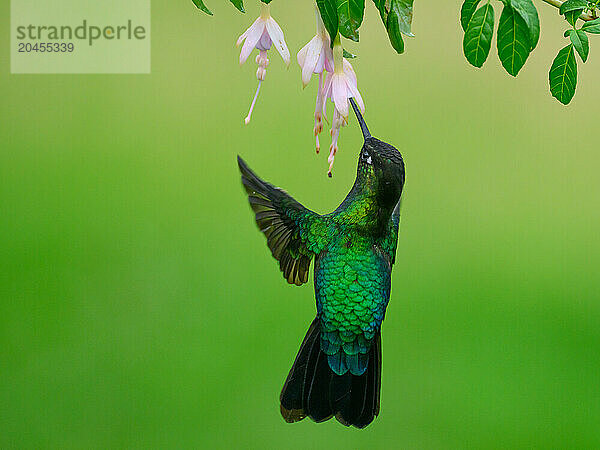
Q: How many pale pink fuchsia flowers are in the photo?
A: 3